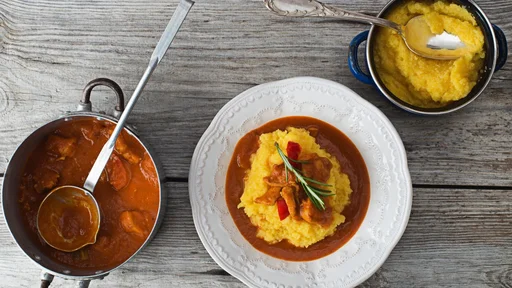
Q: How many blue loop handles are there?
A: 2